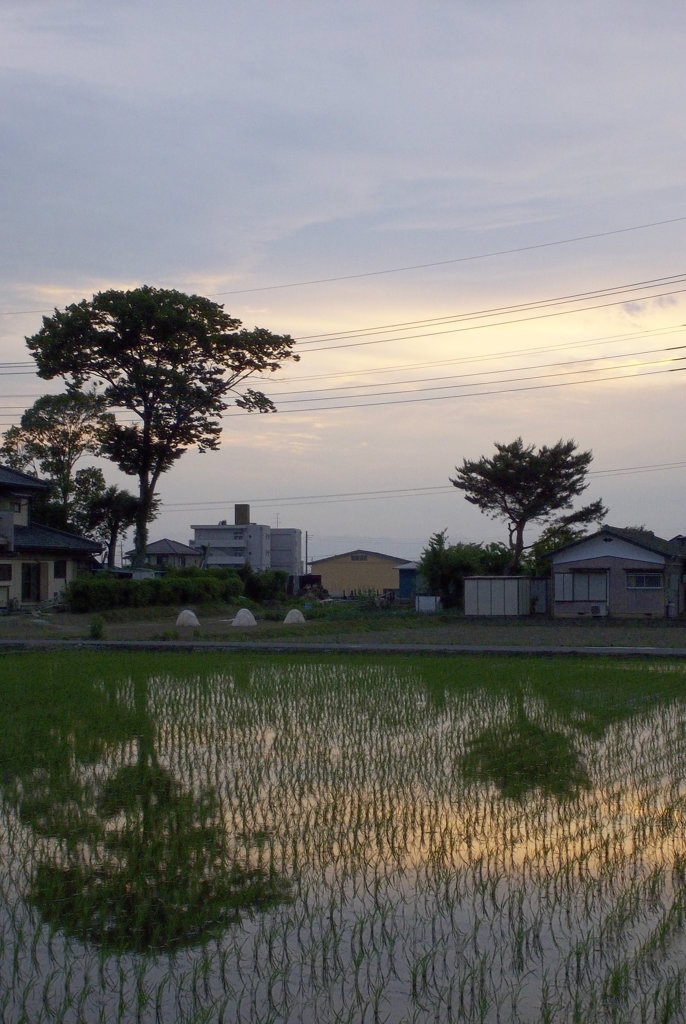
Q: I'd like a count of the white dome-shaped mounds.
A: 3